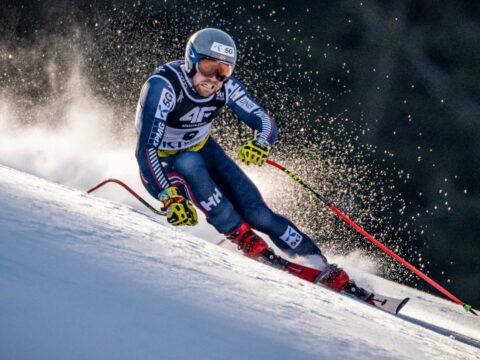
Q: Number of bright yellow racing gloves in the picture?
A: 2